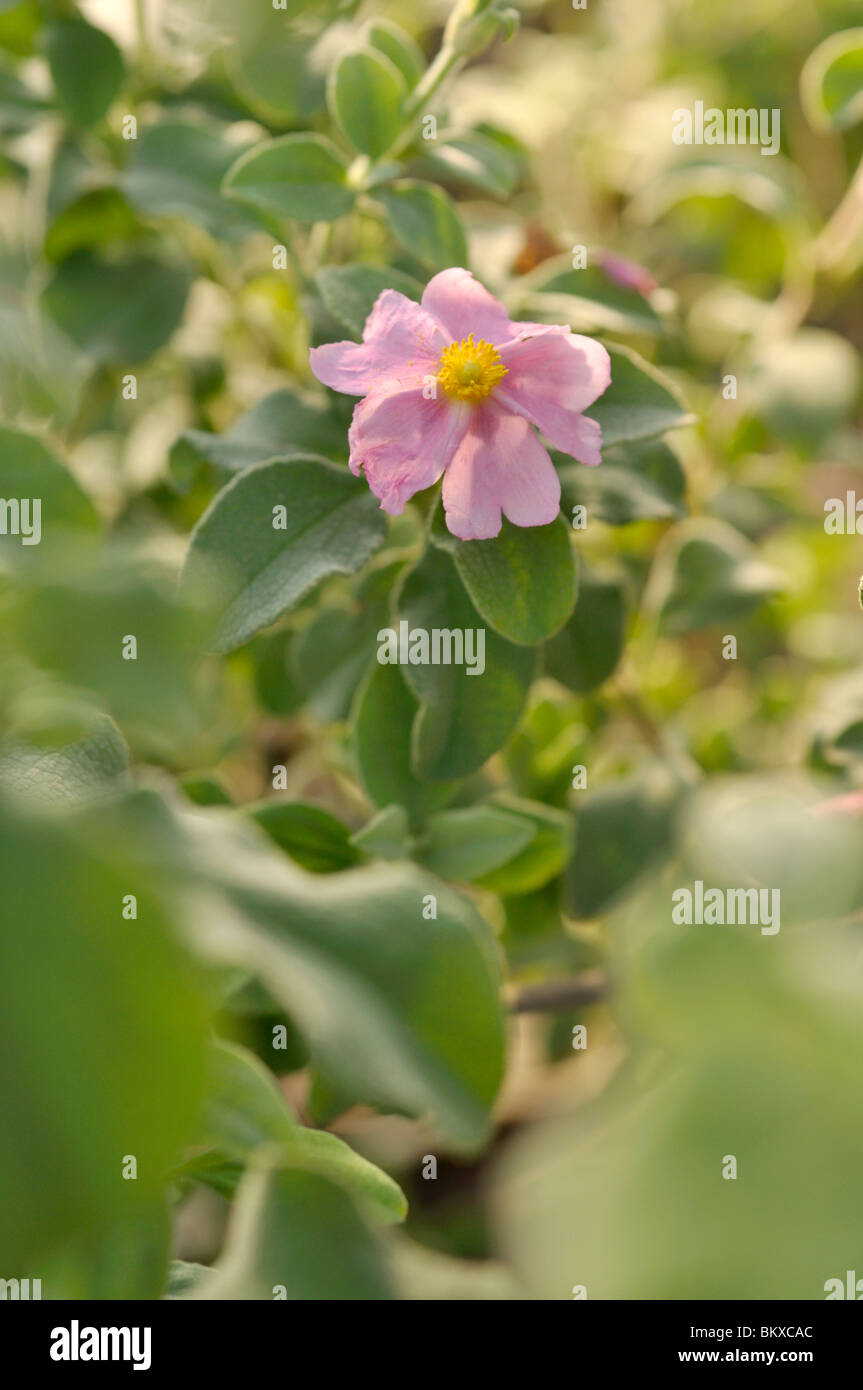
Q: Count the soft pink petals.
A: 5